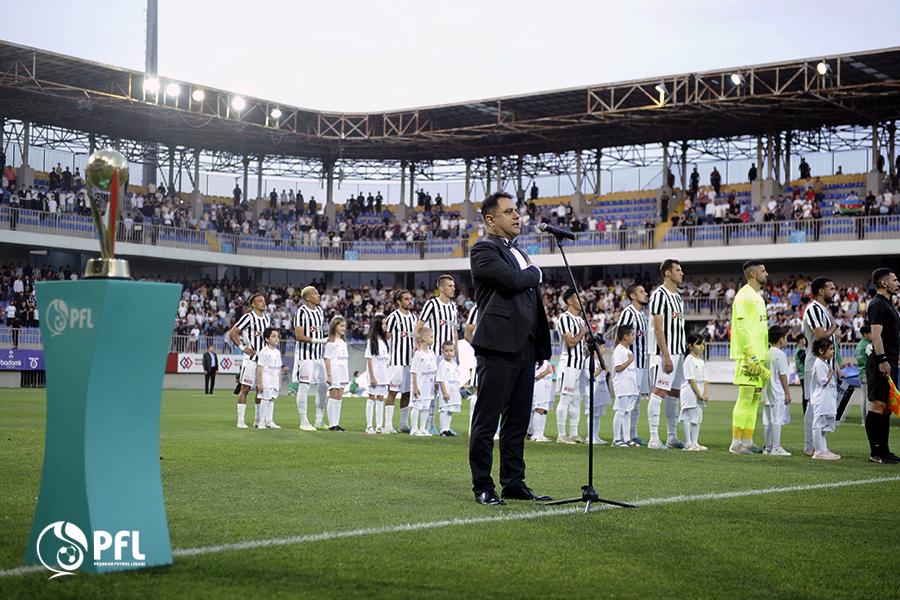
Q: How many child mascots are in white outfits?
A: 11